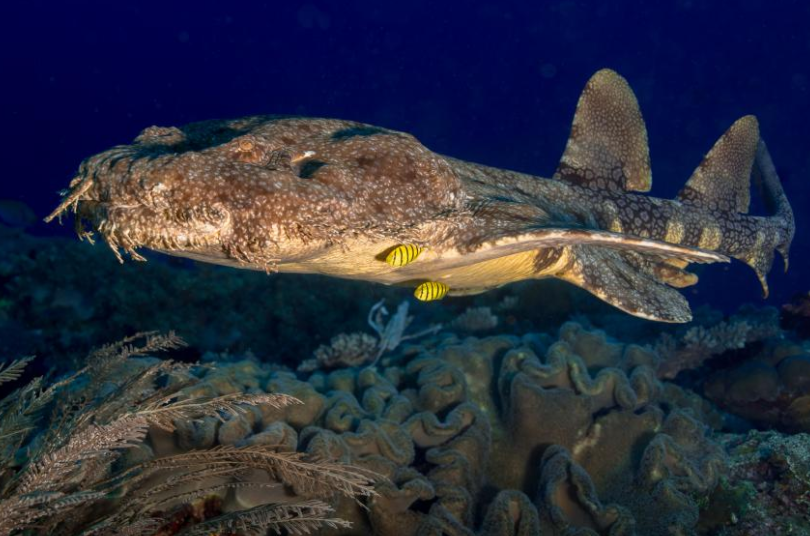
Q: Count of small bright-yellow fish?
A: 2